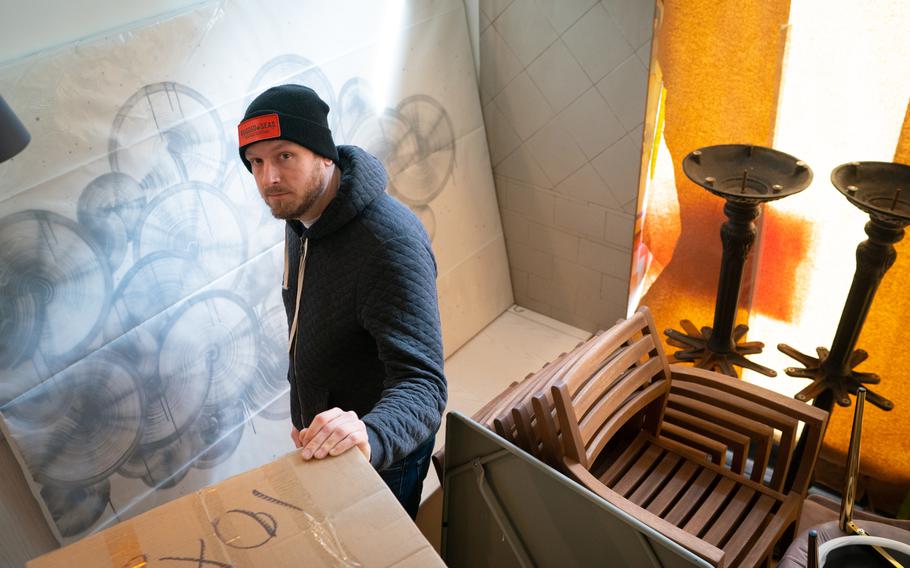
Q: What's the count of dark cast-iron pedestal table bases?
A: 2